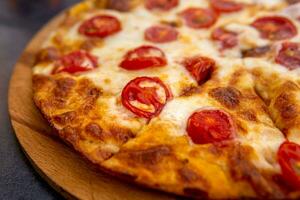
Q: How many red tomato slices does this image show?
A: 14